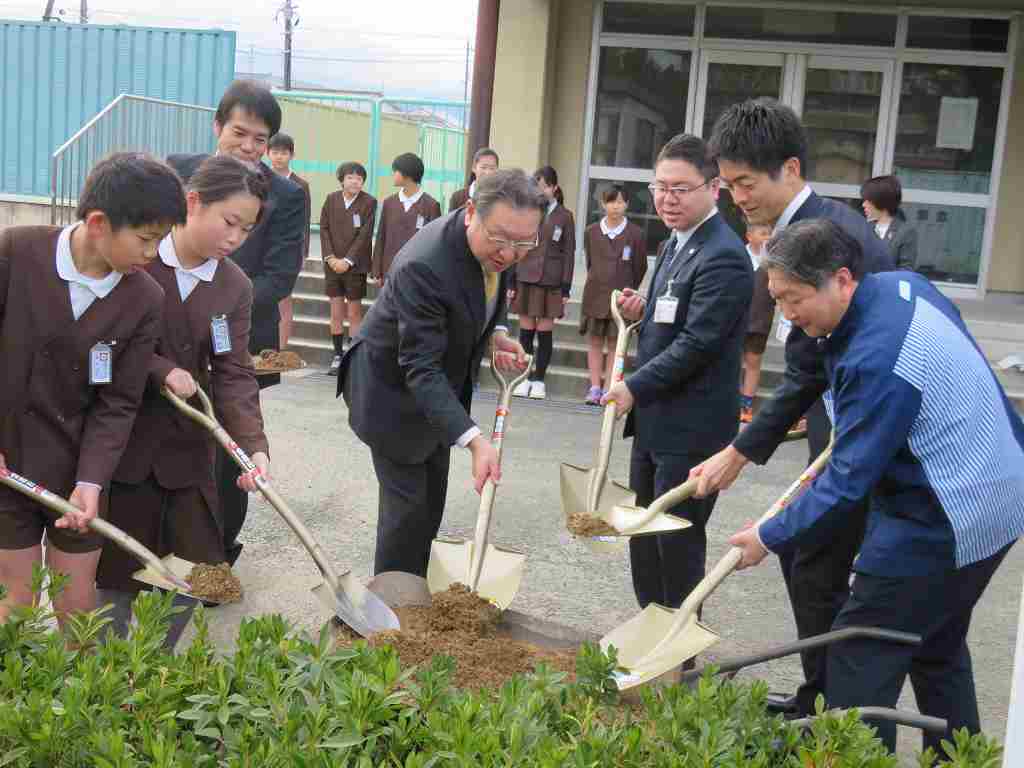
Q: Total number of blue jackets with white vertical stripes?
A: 1